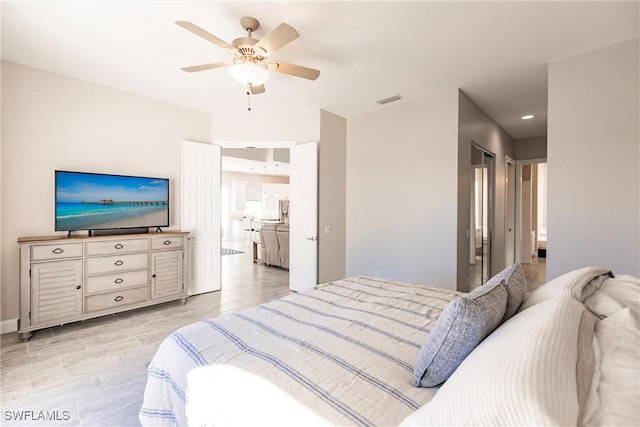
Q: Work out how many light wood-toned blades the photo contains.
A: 5